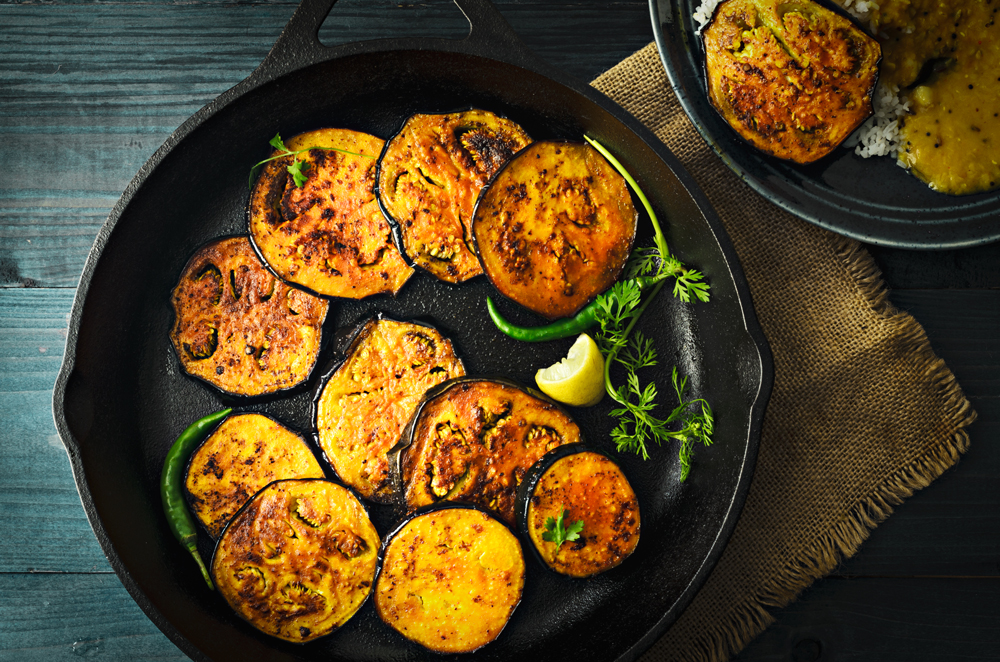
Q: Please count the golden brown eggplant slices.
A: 11